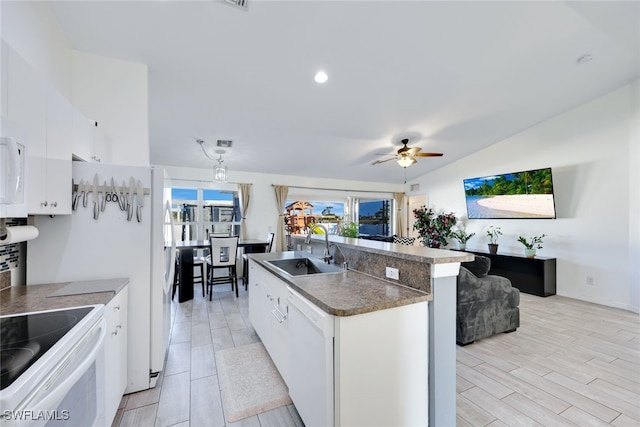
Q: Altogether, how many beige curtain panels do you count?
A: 3